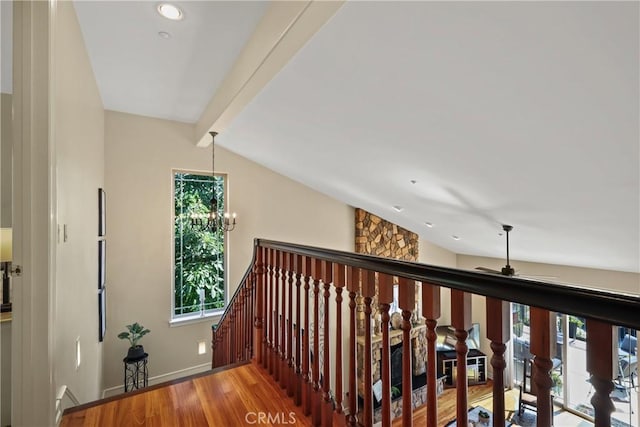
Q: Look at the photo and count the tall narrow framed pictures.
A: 3